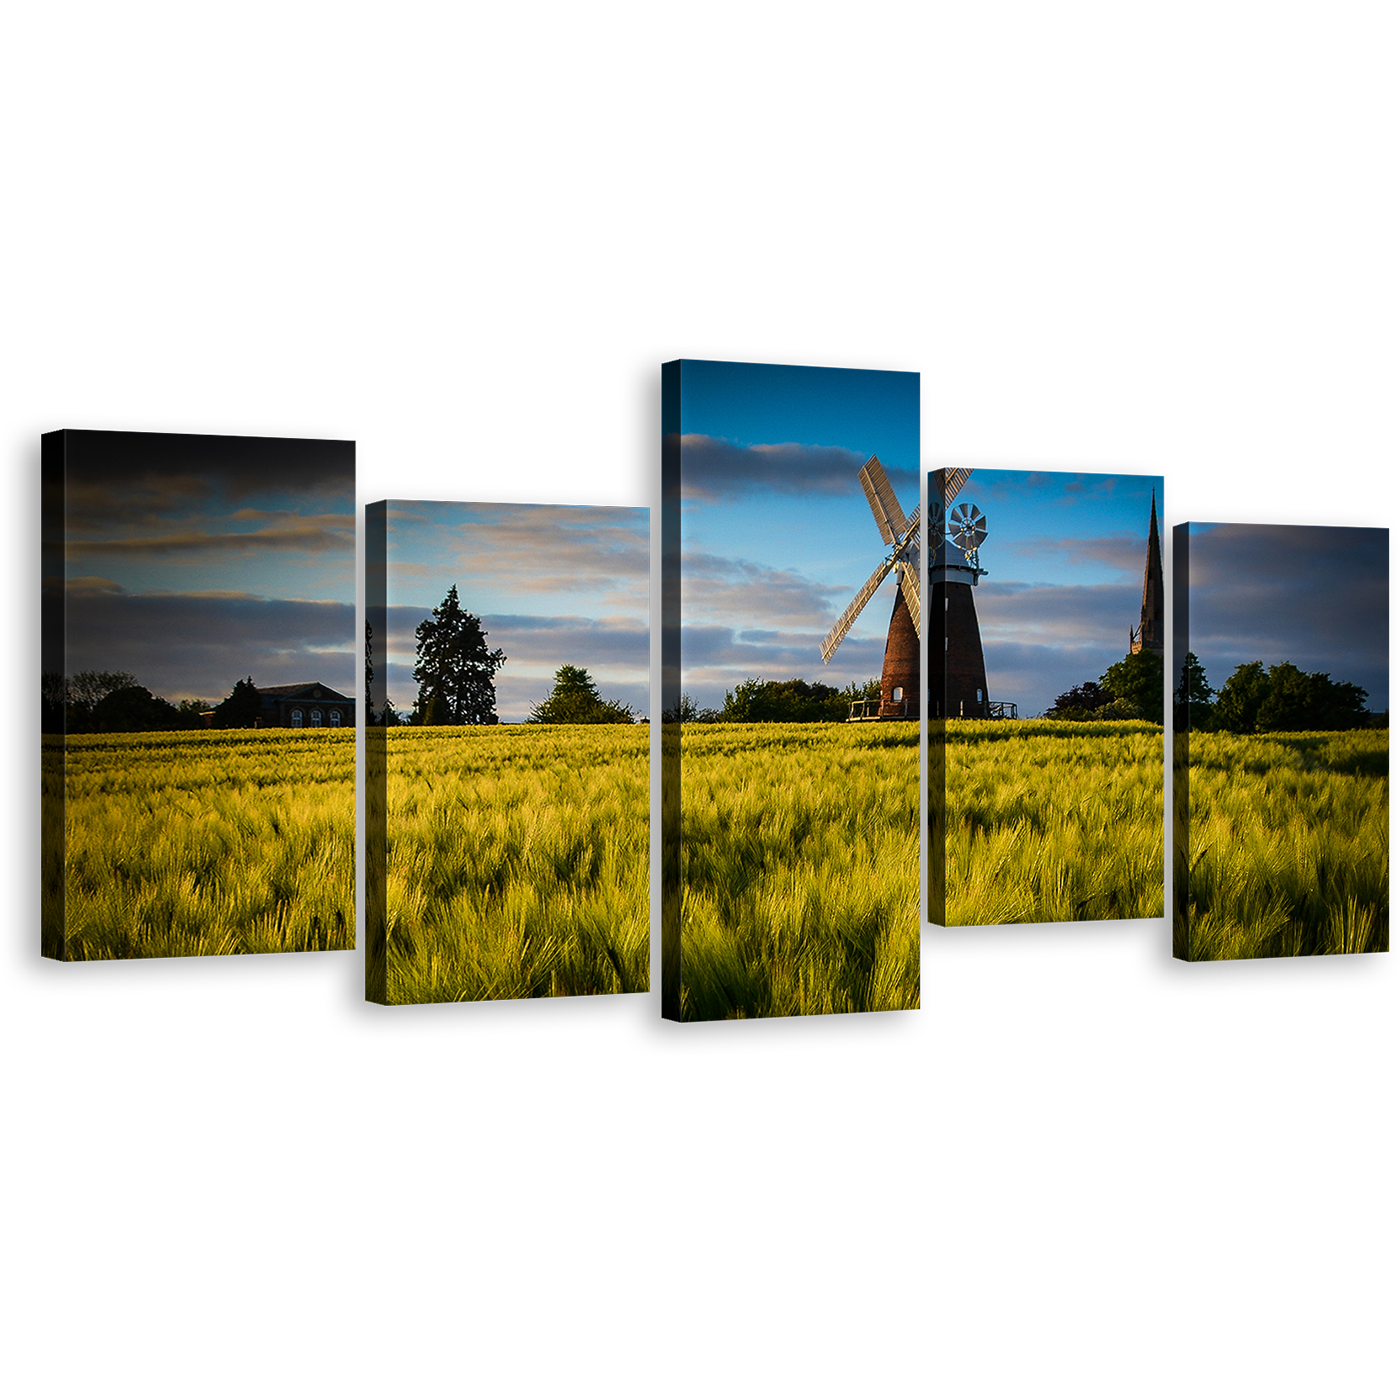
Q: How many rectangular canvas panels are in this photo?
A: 5